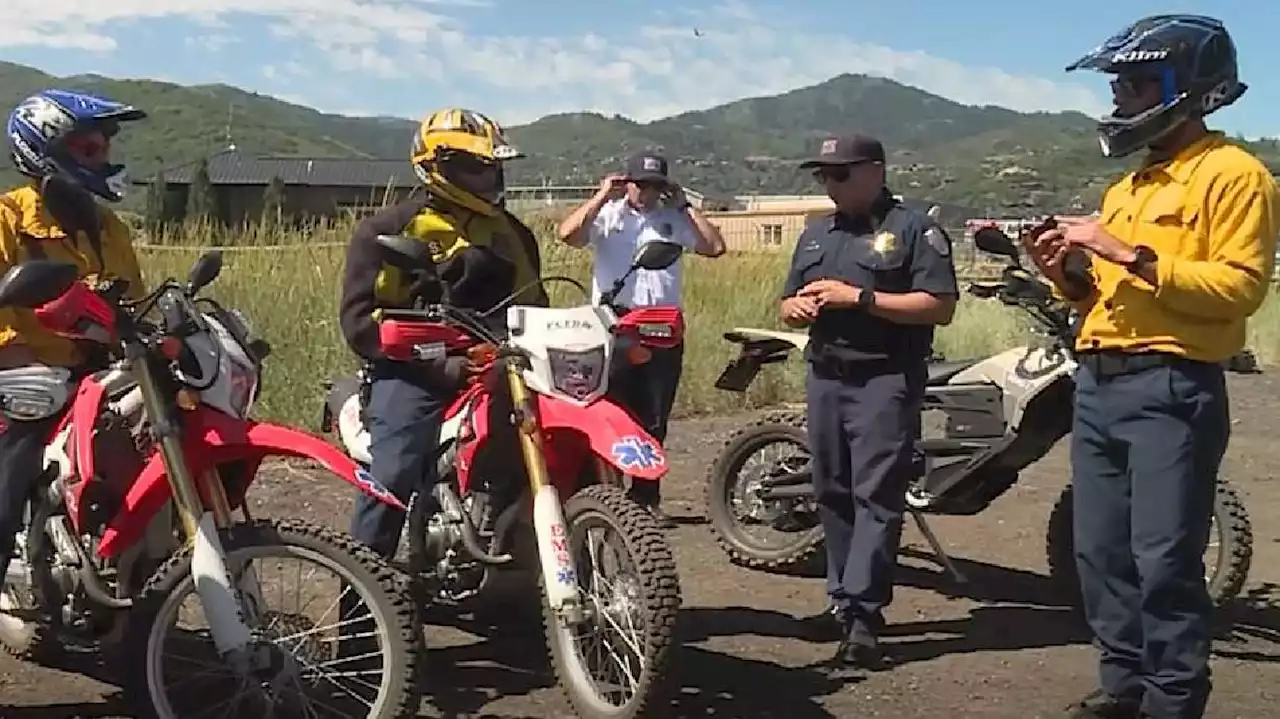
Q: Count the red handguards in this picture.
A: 3